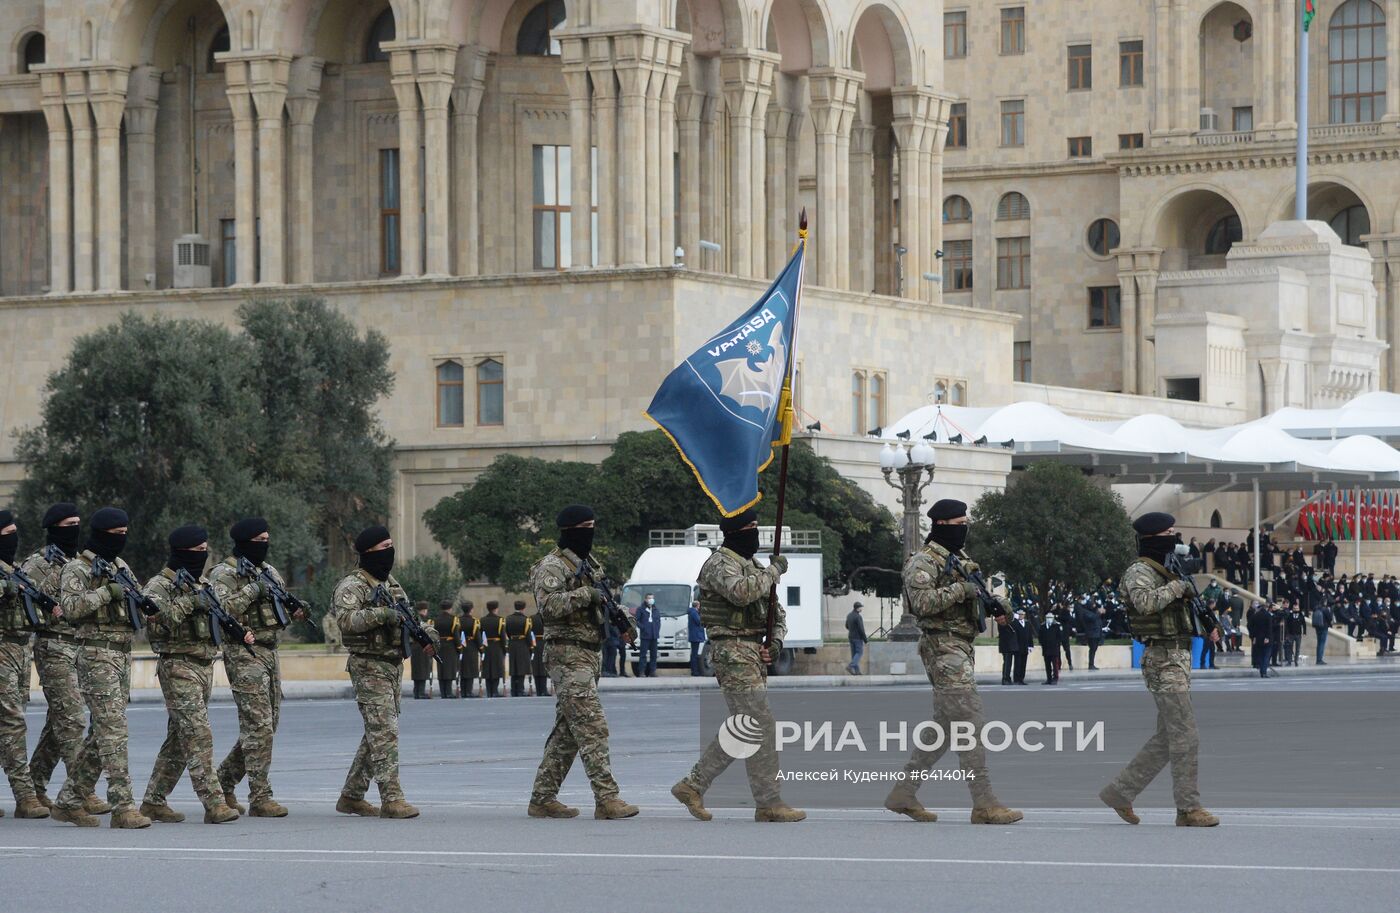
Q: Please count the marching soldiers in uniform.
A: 10